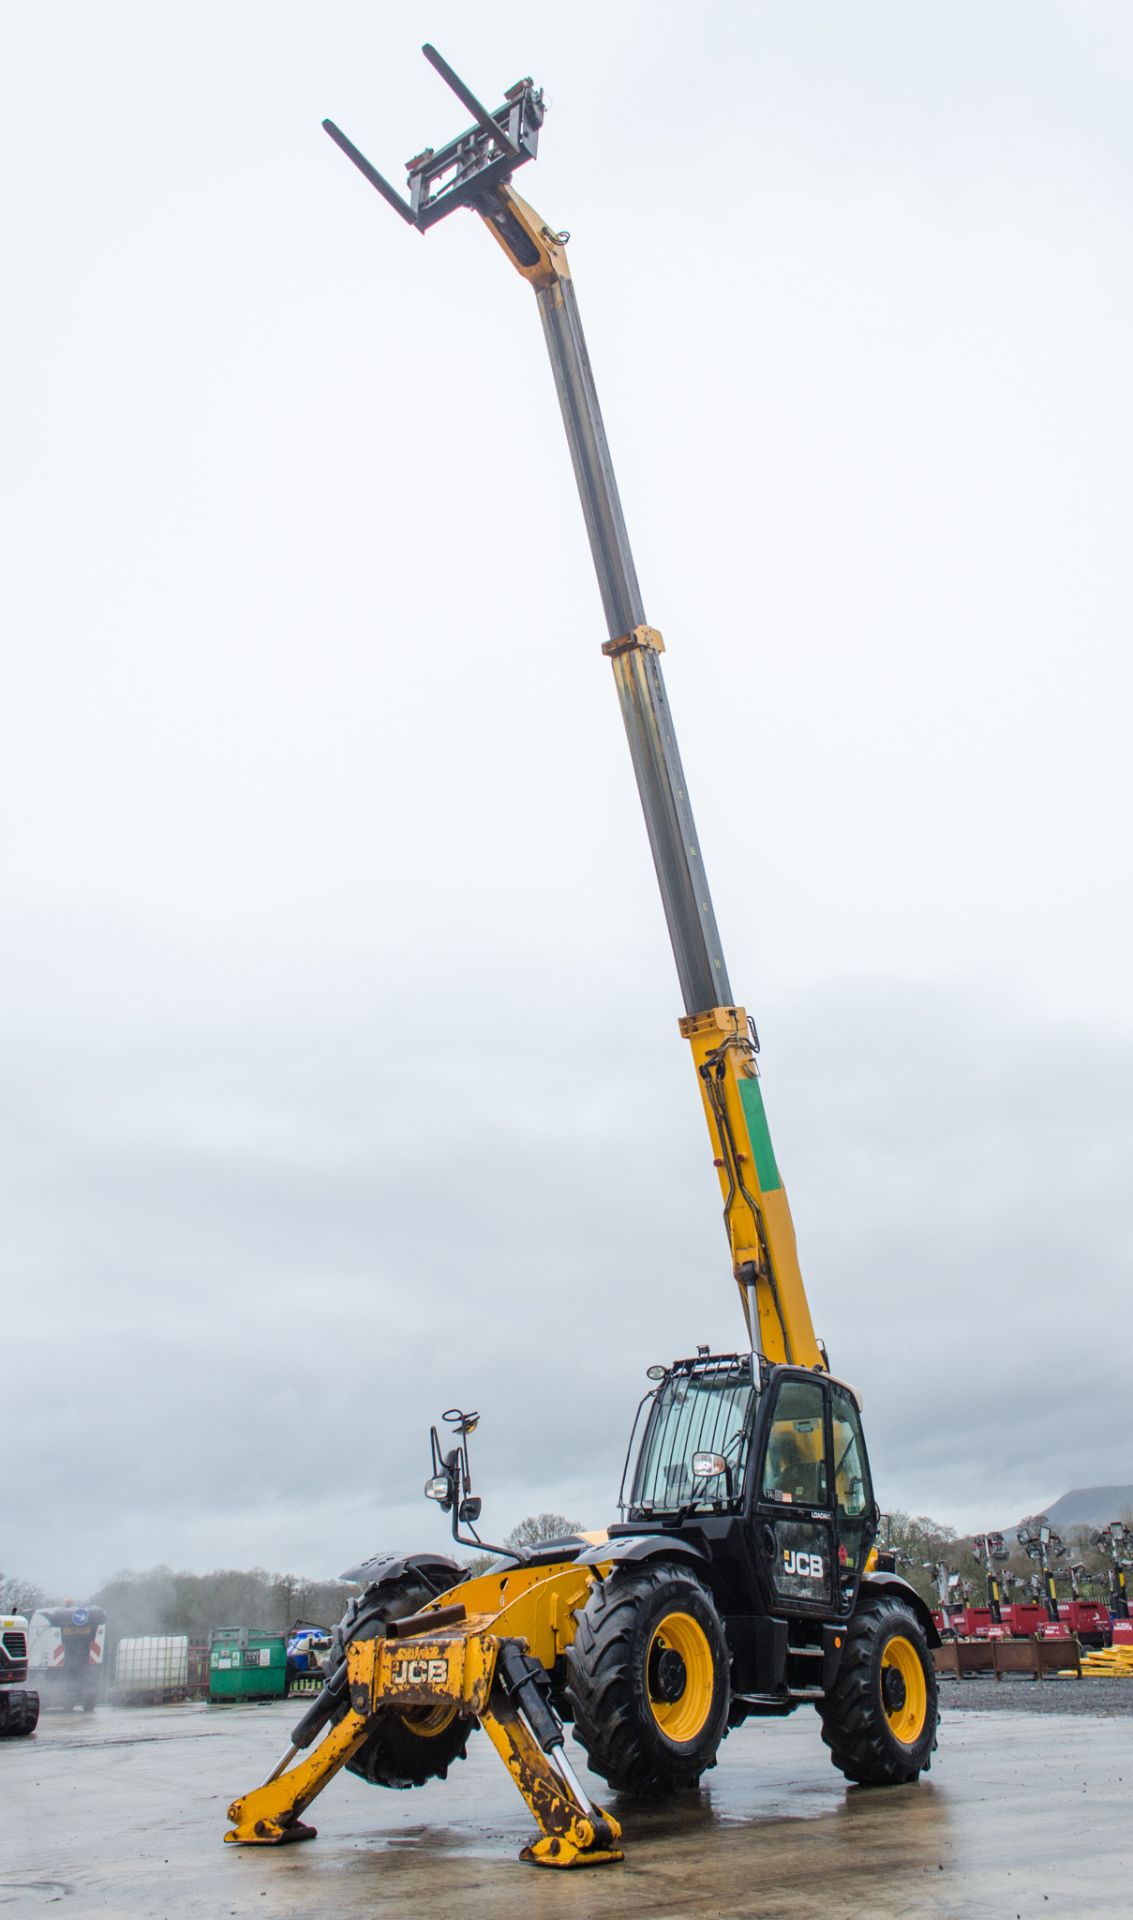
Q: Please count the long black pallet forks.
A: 2